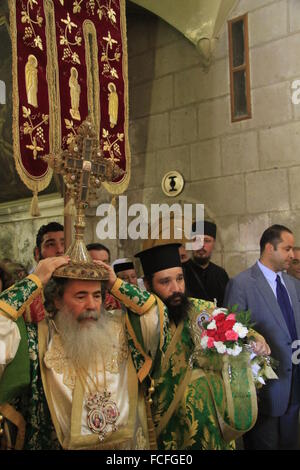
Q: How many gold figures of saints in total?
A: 3